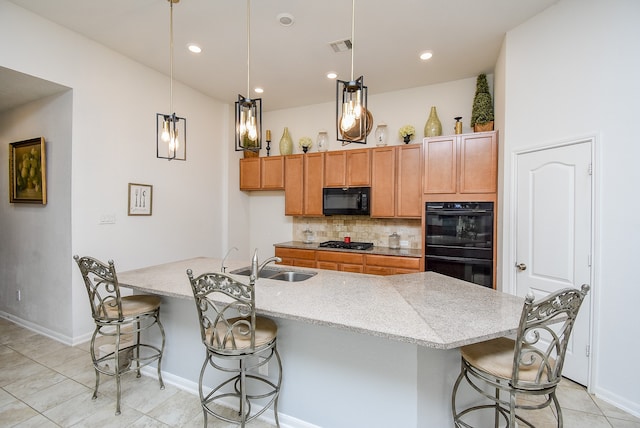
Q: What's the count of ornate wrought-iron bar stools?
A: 3